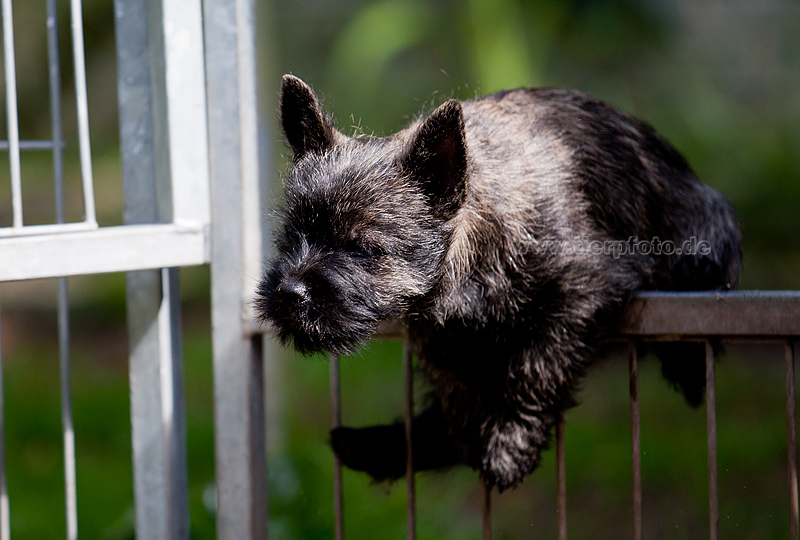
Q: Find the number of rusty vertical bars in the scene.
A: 7